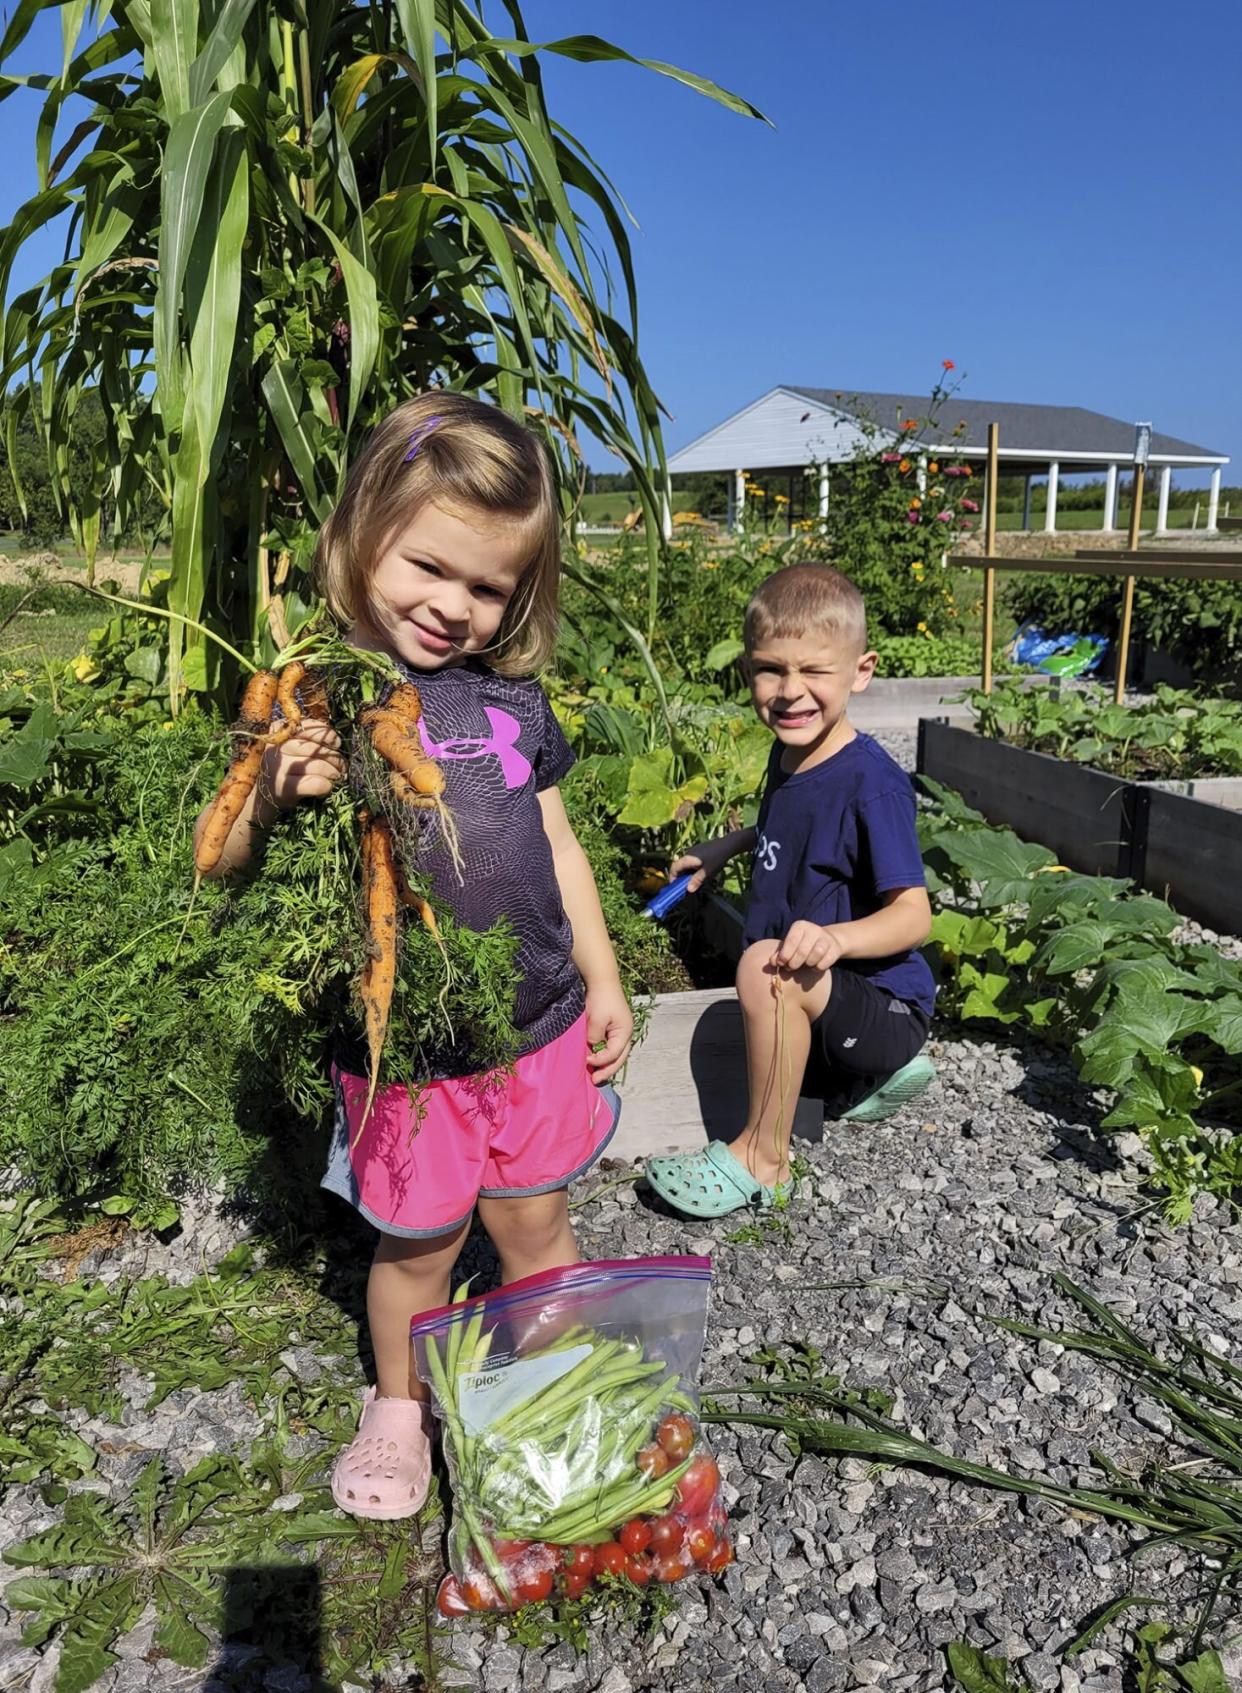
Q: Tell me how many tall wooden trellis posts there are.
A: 2